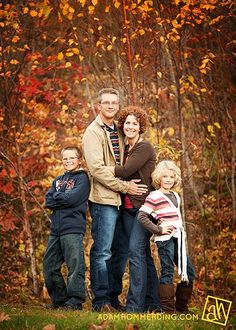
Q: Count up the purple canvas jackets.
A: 0